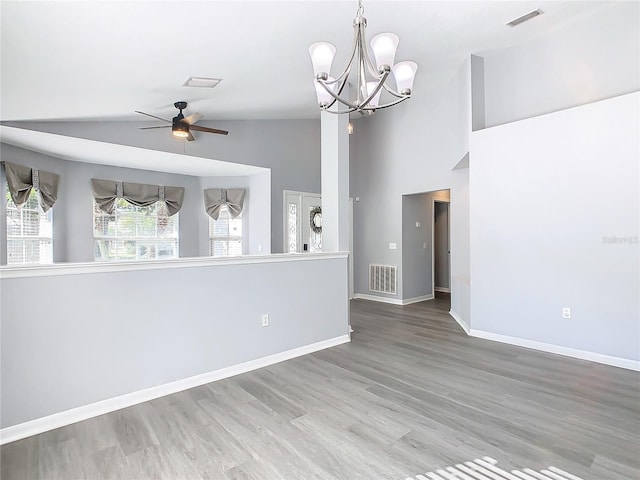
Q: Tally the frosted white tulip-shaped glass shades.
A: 5